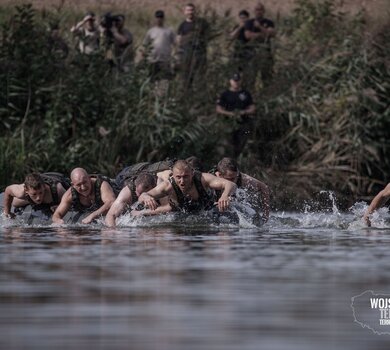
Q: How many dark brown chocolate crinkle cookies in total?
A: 0